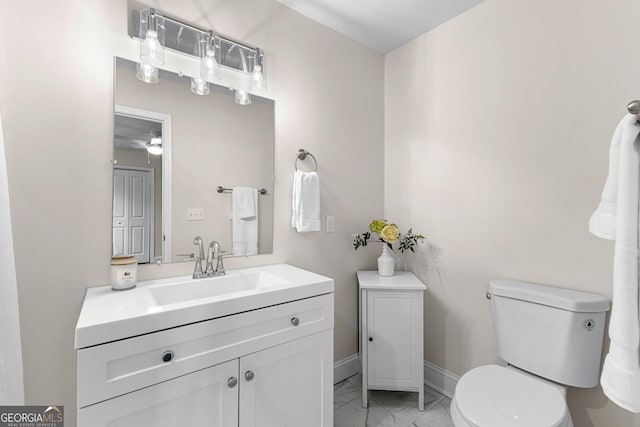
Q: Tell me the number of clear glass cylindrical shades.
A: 3